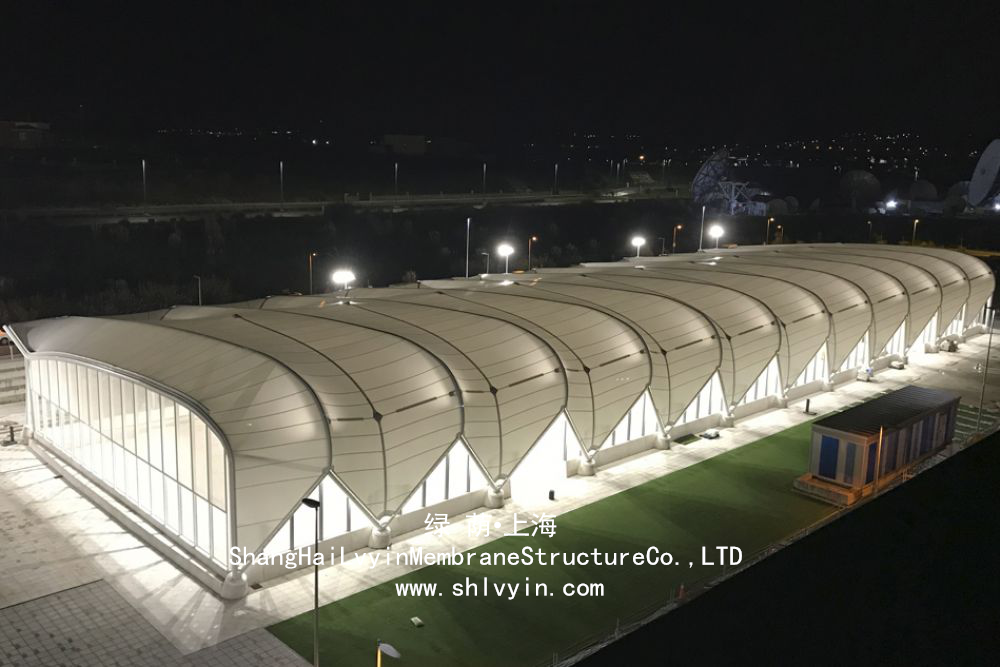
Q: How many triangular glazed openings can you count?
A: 12